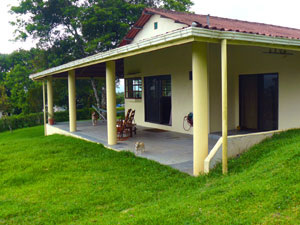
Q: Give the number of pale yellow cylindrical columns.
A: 4